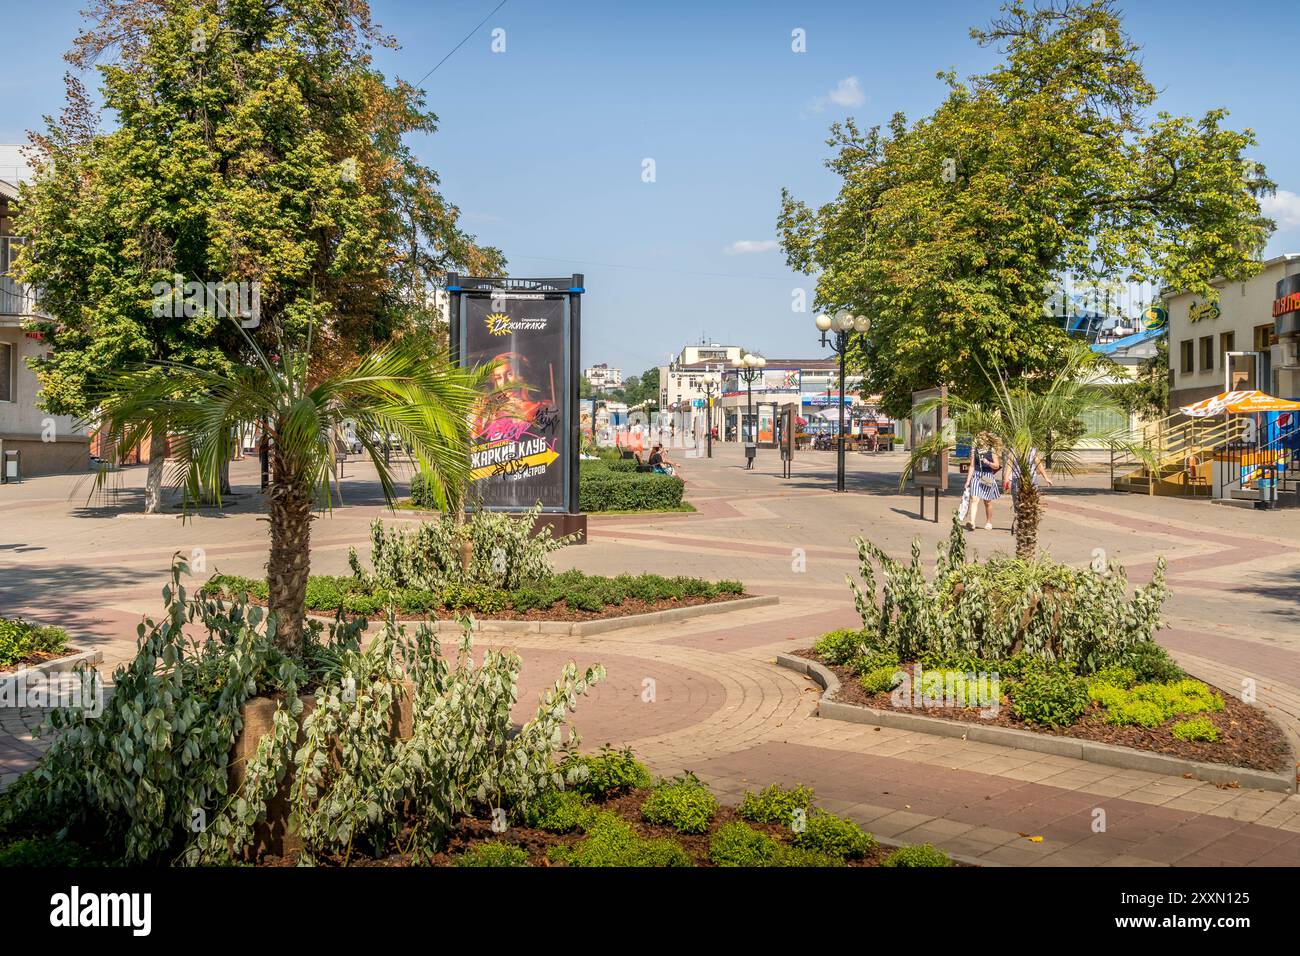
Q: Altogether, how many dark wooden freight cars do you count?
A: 0